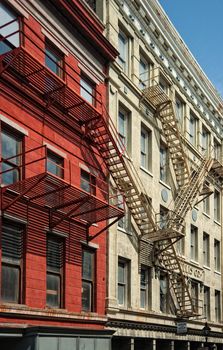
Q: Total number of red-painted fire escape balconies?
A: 2